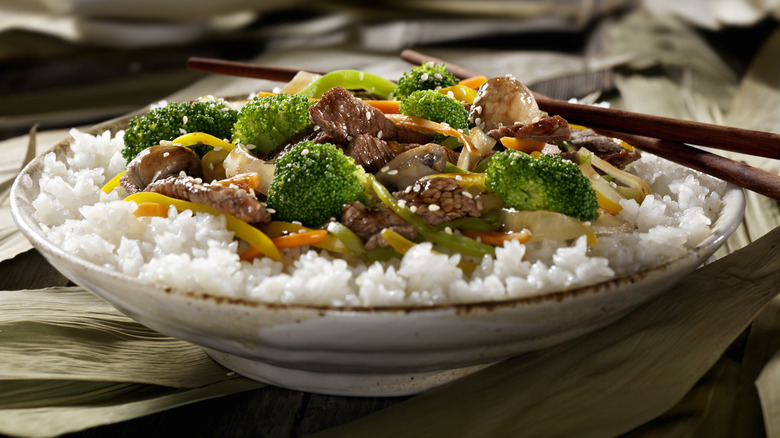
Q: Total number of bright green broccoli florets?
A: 6